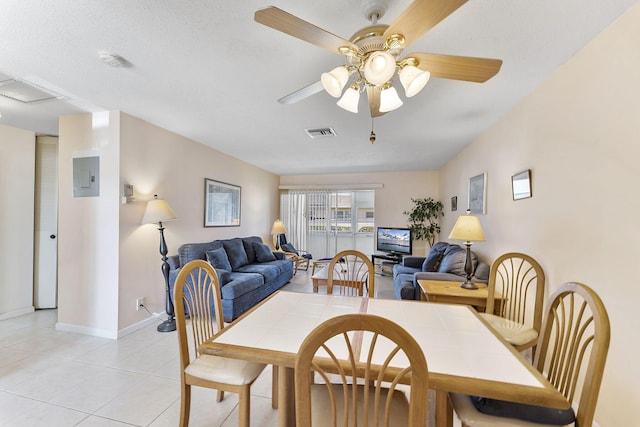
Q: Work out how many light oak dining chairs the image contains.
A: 5